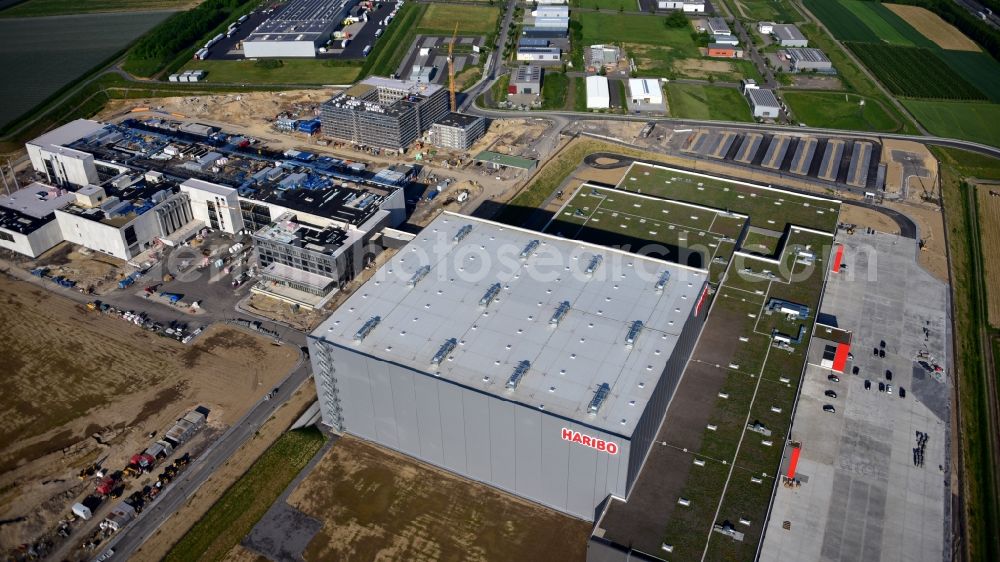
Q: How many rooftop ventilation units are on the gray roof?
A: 12